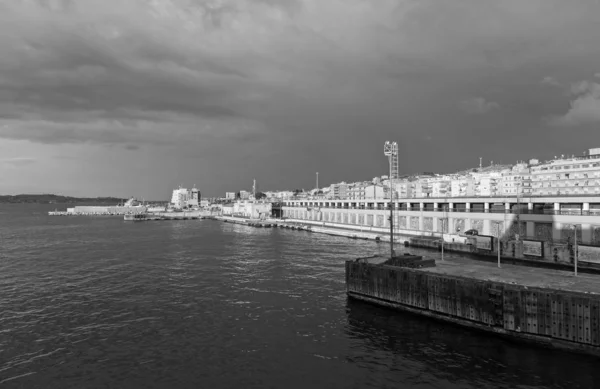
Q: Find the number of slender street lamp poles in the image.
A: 3